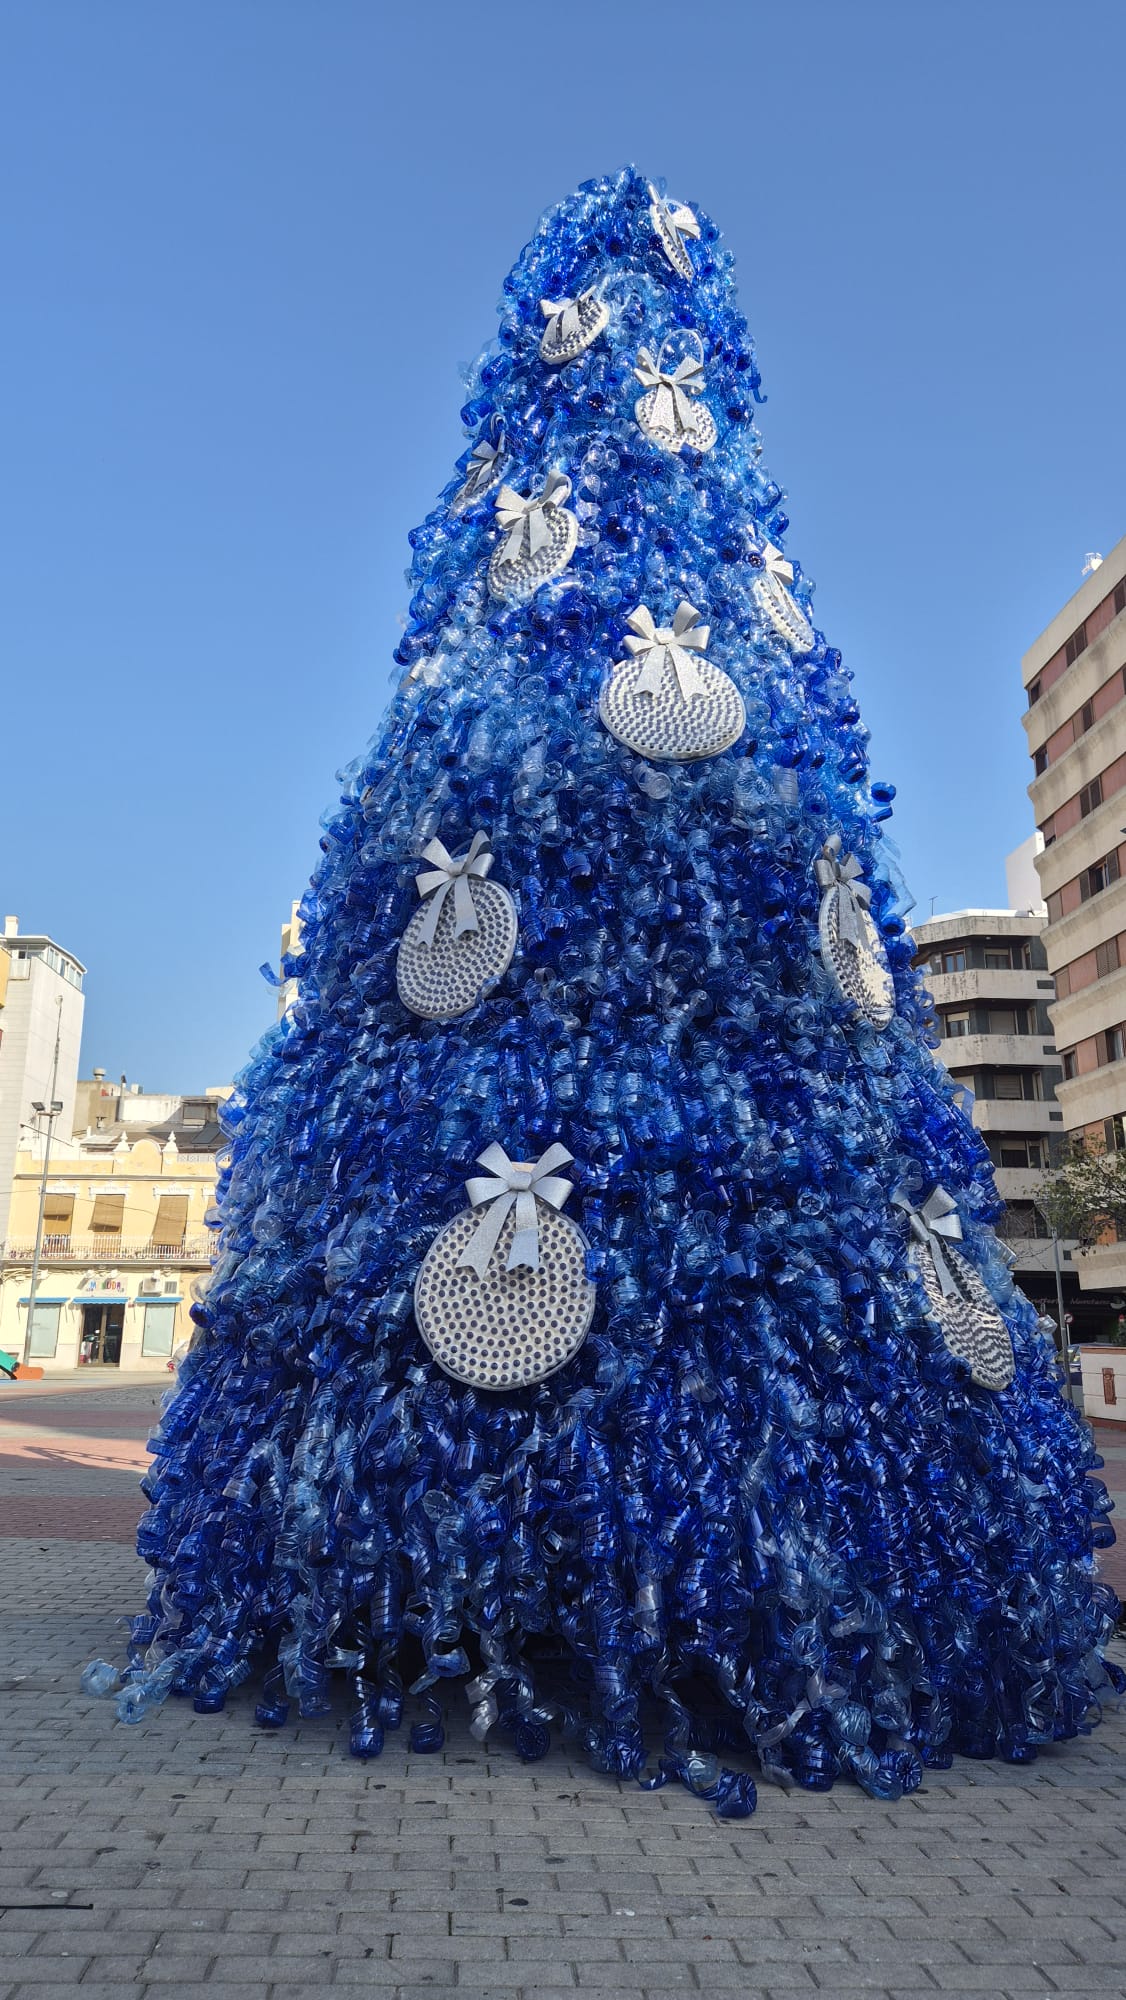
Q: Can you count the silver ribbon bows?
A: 11